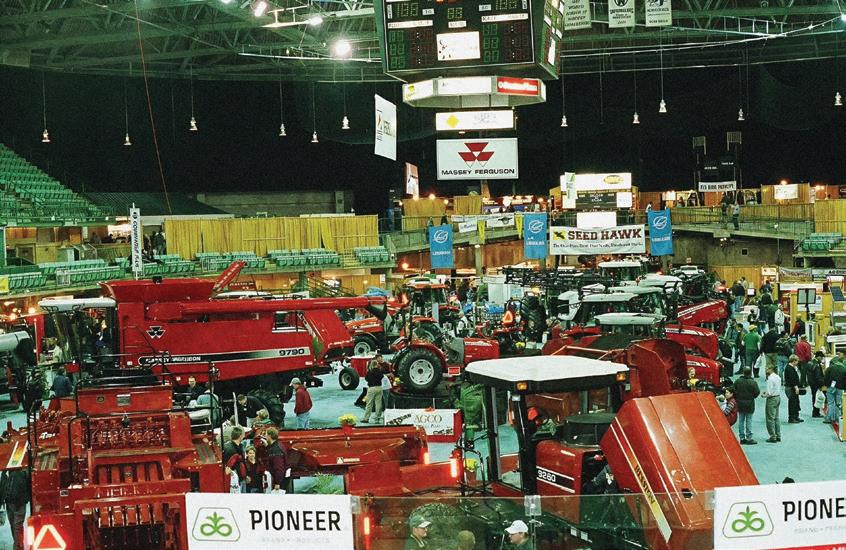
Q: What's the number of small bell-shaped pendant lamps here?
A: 11